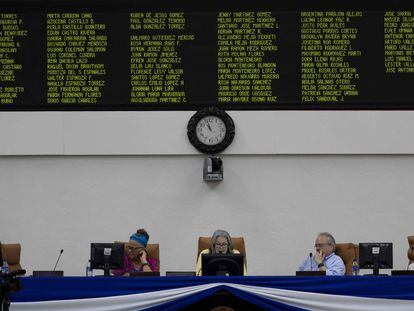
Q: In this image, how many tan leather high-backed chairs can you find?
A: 5